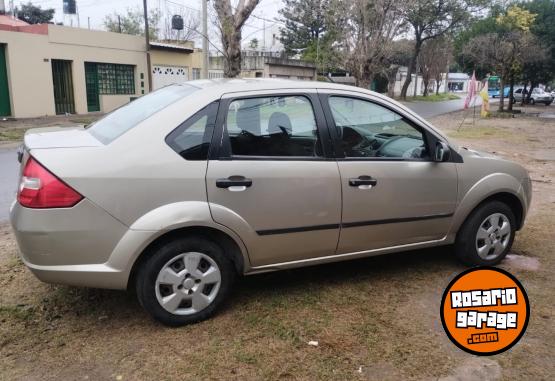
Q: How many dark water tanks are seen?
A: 2